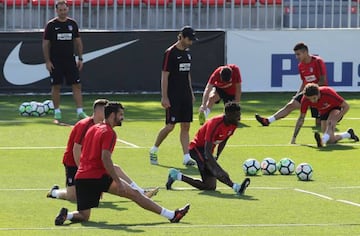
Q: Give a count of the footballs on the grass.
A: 8